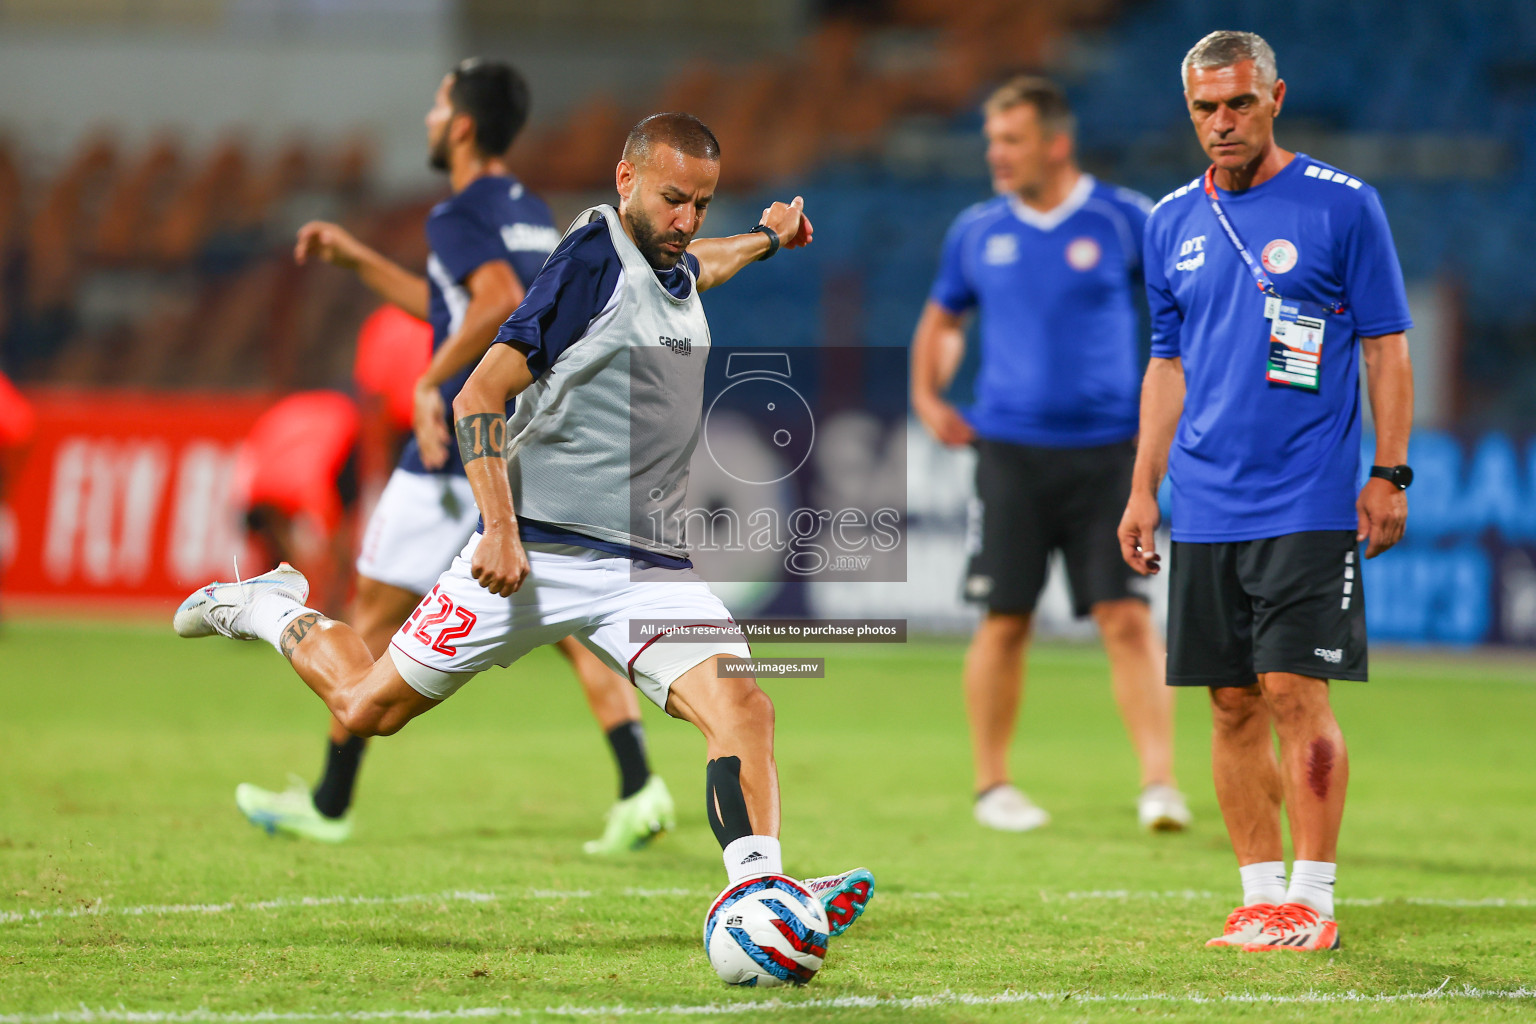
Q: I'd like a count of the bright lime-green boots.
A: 2